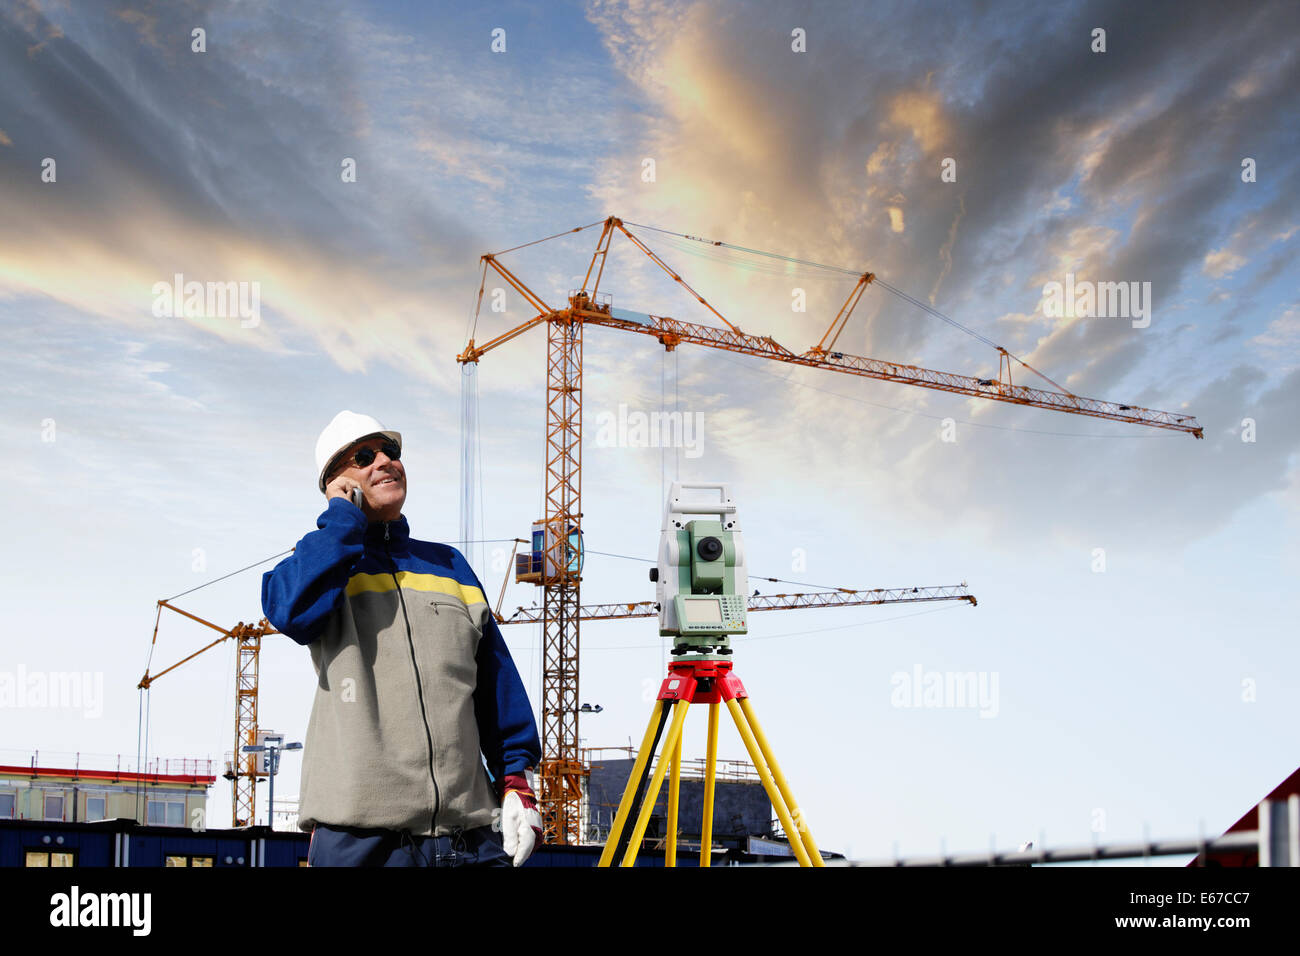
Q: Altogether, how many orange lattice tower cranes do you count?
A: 2